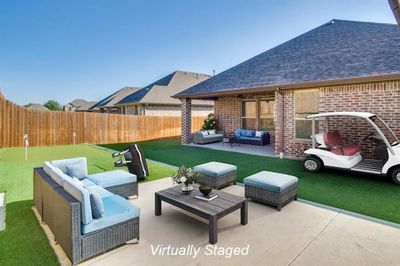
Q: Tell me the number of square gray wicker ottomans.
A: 2